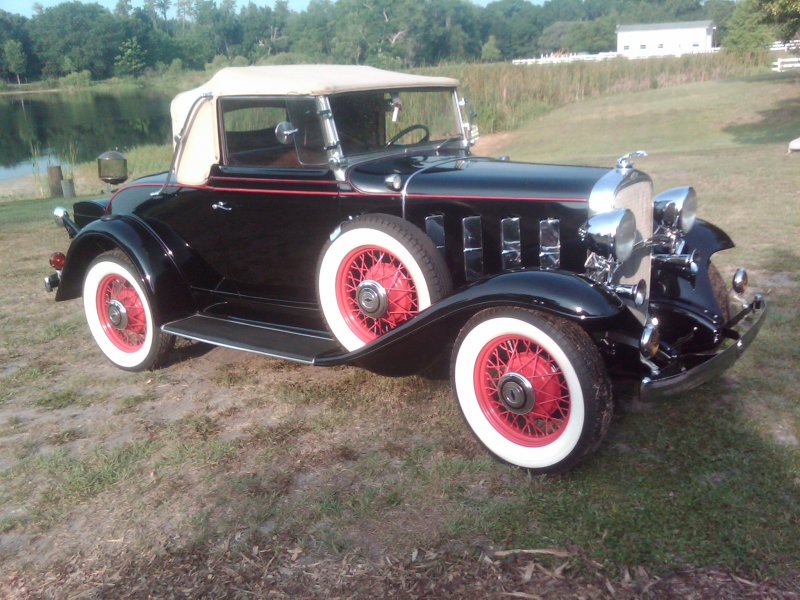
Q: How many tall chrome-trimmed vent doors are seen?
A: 4